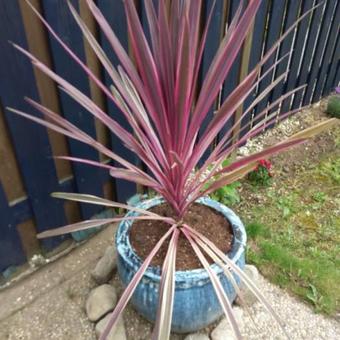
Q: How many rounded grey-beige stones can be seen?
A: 6